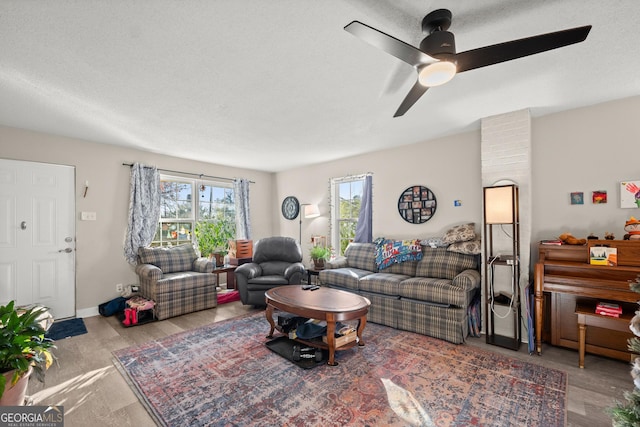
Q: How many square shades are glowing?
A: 1